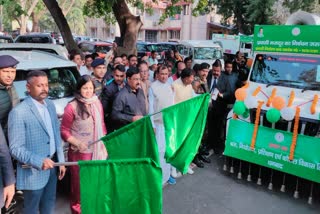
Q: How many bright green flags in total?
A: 3